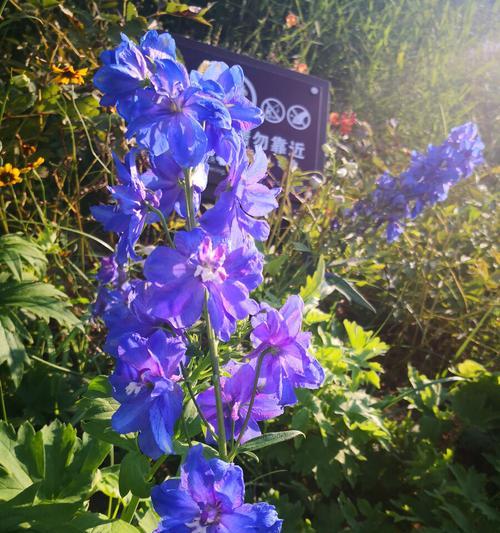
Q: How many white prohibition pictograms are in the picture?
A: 2